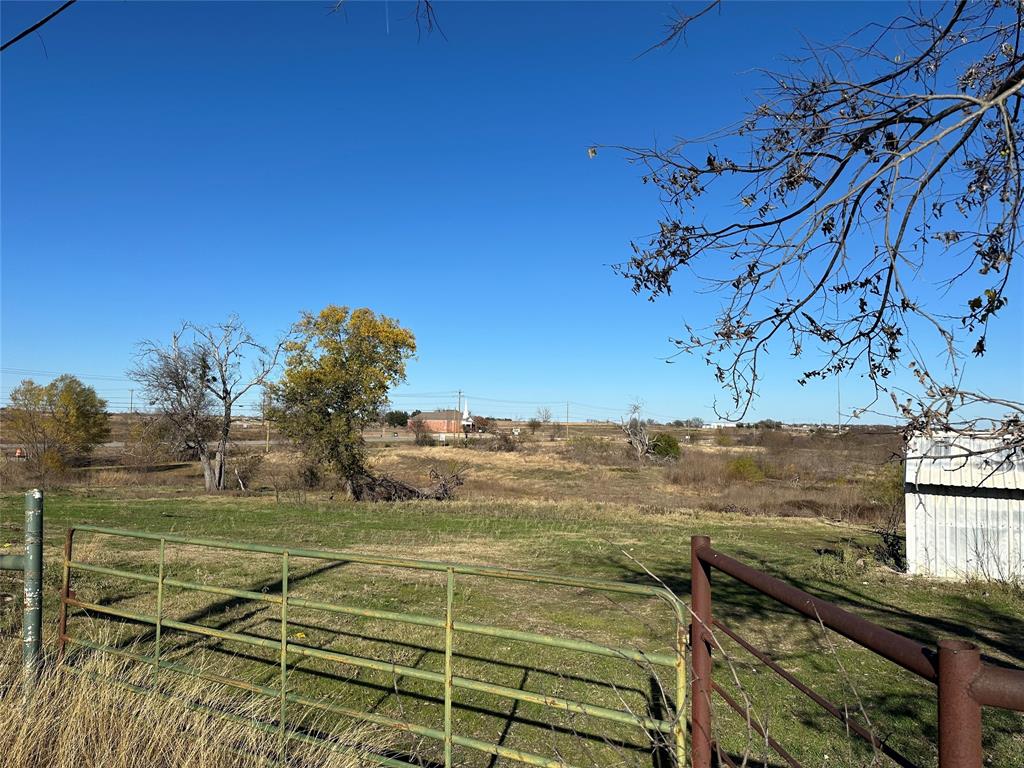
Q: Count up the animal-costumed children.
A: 0